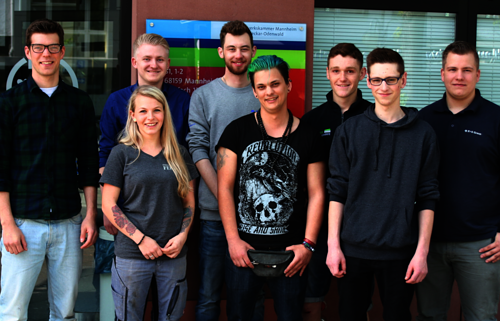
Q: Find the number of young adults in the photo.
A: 8